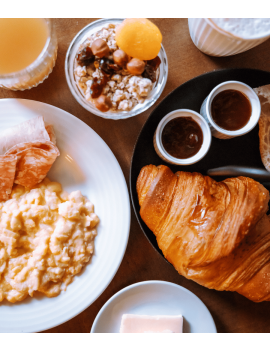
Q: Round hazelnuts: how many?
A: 4